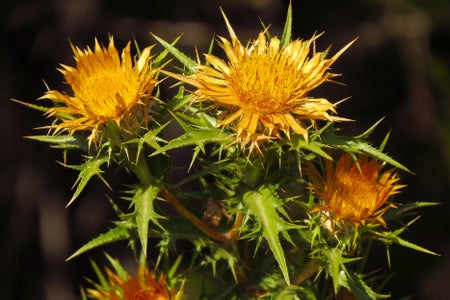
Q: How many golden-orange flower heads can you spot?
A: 4